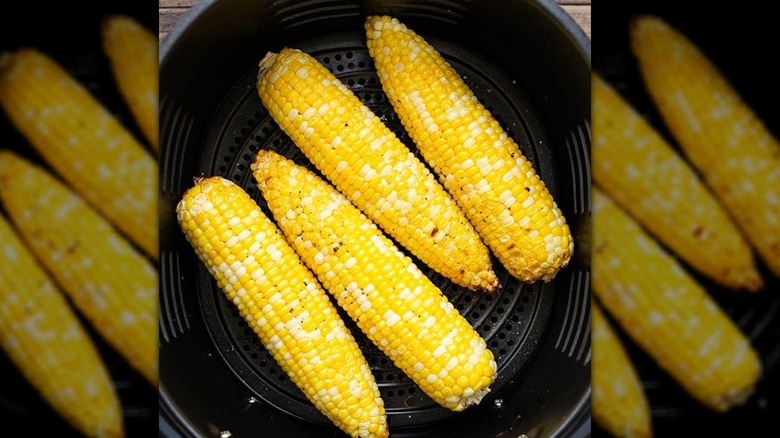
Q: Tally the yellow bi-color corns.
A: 4